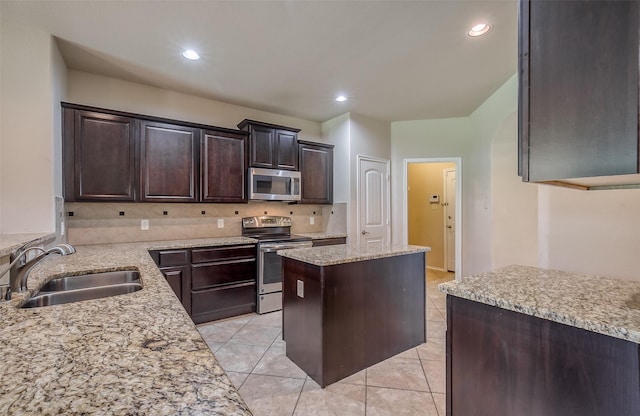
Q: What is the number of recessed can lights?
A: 3